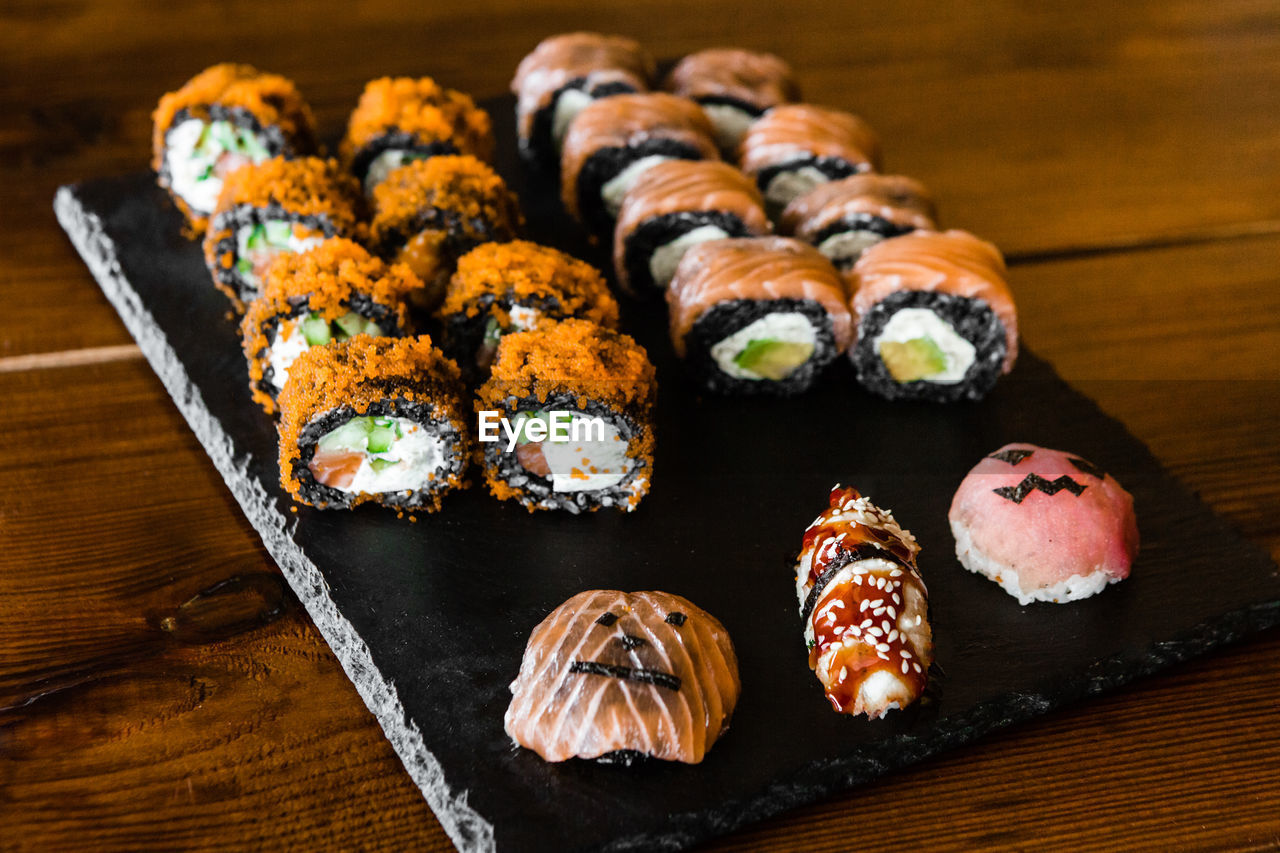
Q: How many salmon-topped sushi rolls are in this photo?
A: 8